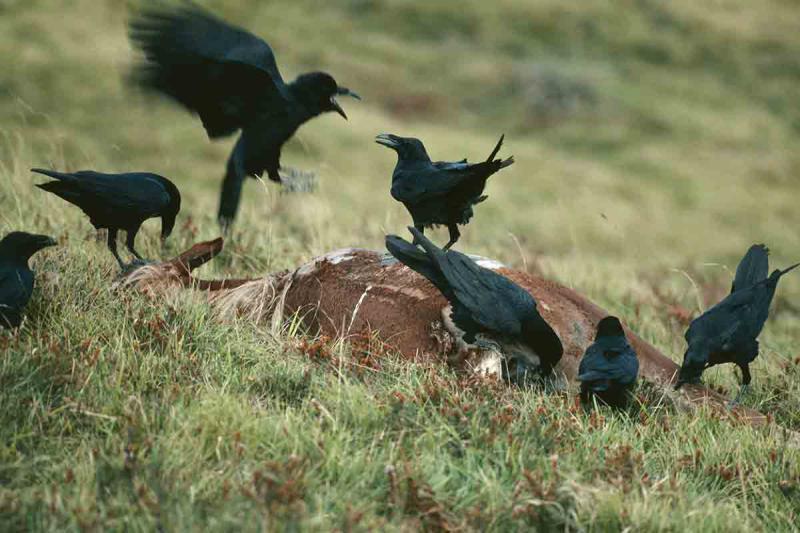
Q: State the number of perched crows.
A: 6